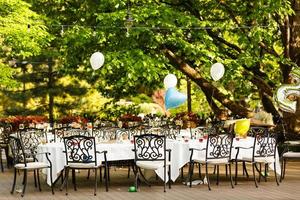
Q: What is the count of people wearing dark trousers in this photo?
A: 0